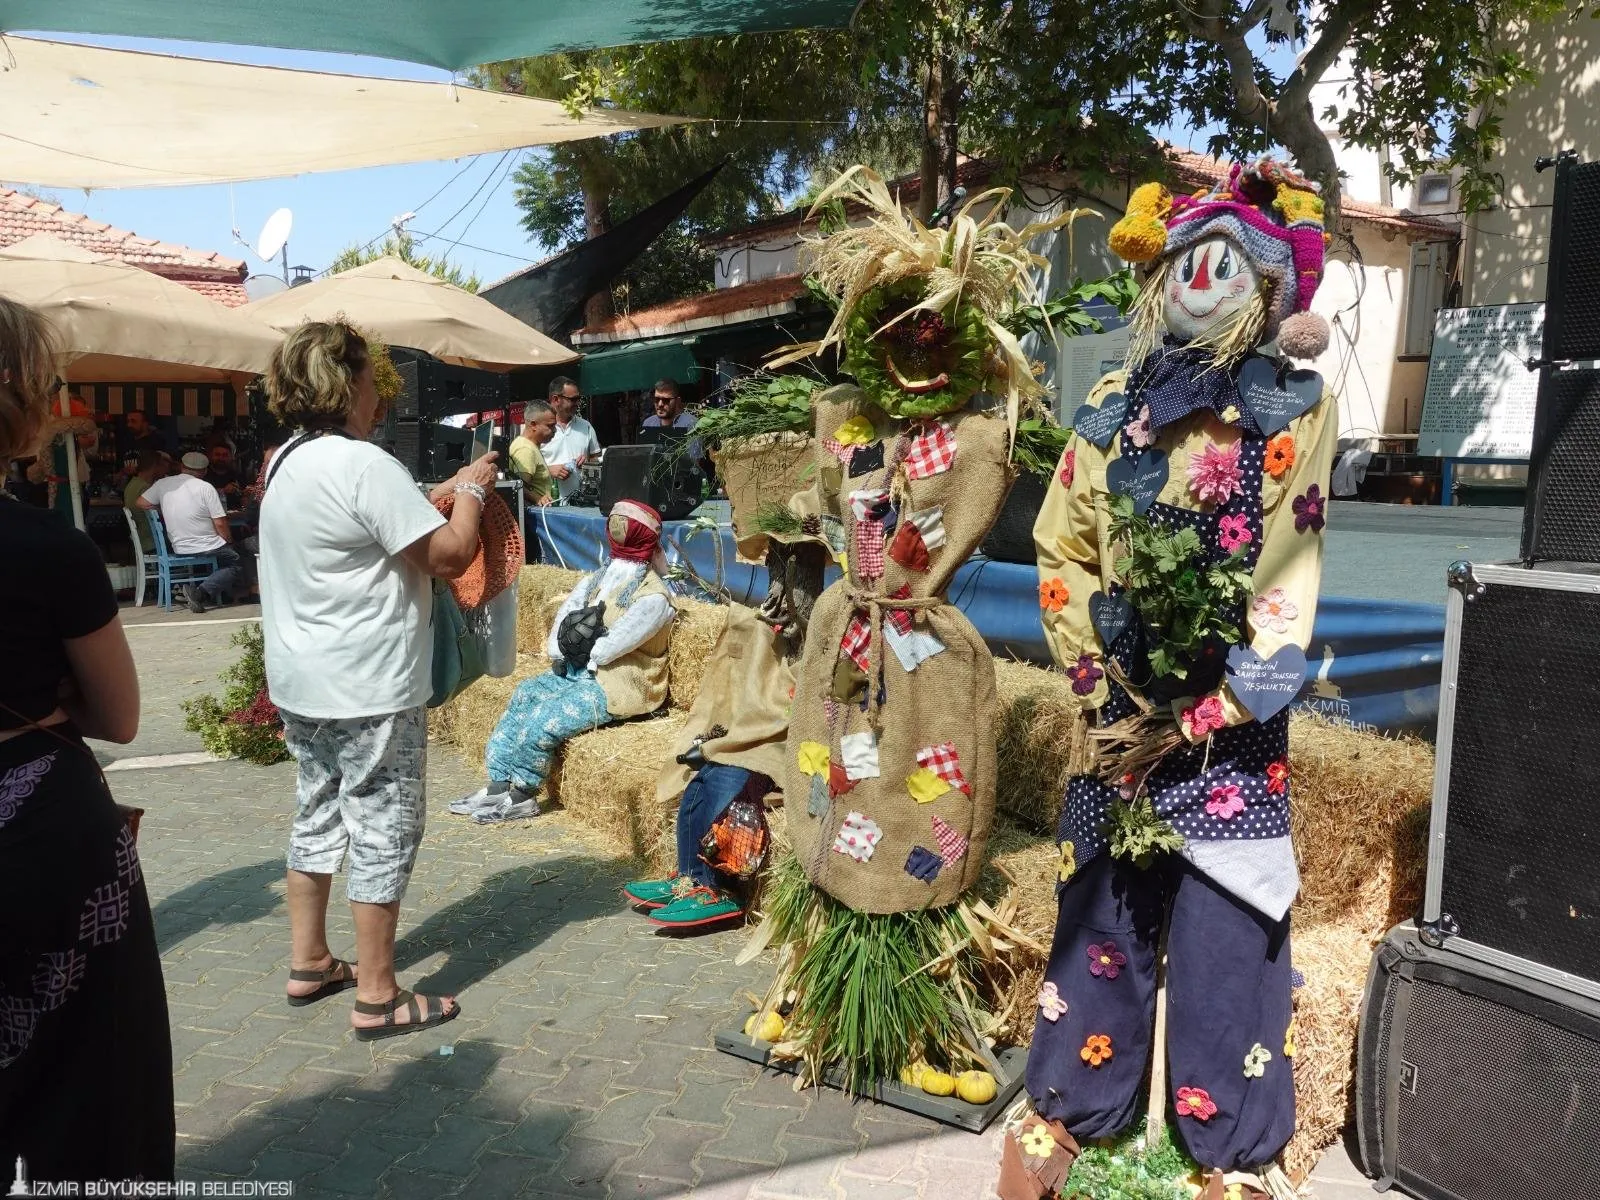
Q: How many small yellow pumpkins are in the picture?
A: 4